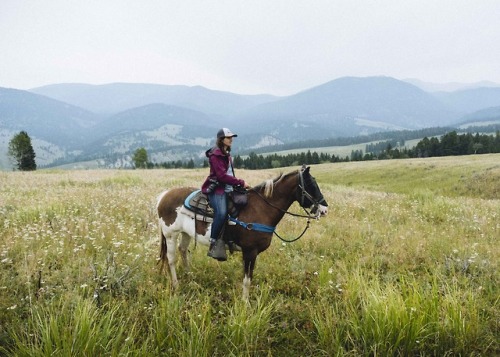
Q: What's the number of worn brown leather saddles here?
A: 1